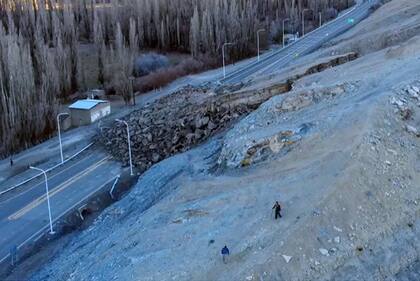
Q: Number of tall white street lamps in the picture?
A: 8